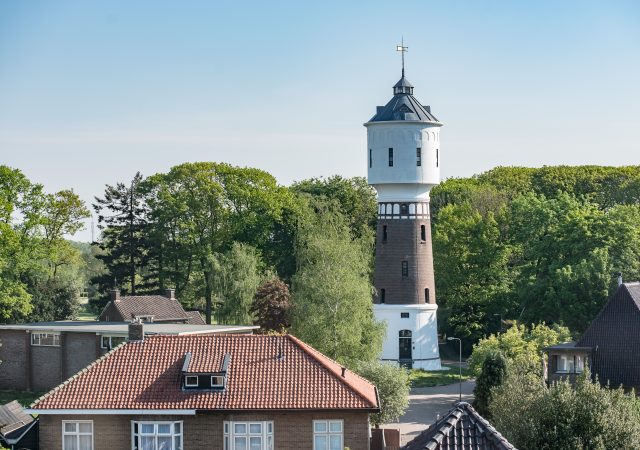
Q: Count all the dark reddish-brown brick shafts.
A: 1